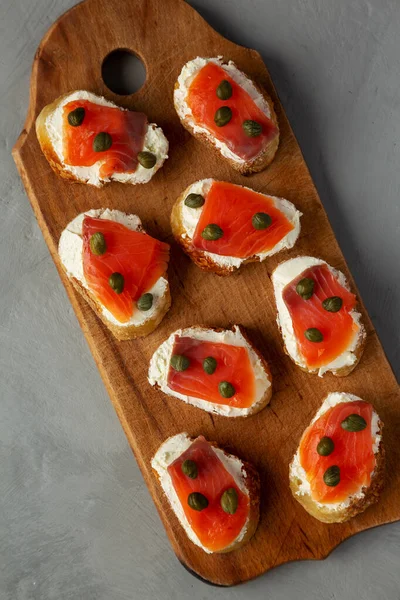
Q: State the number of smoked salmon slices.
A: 8